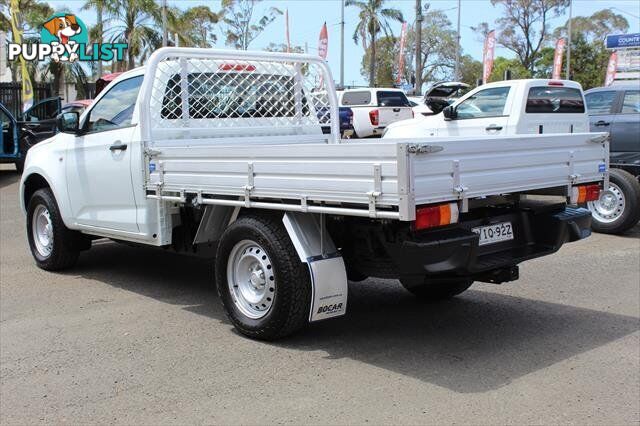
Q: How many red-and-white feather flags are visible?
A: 6